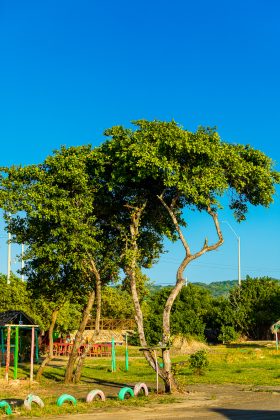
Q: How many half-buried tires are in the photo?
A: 6